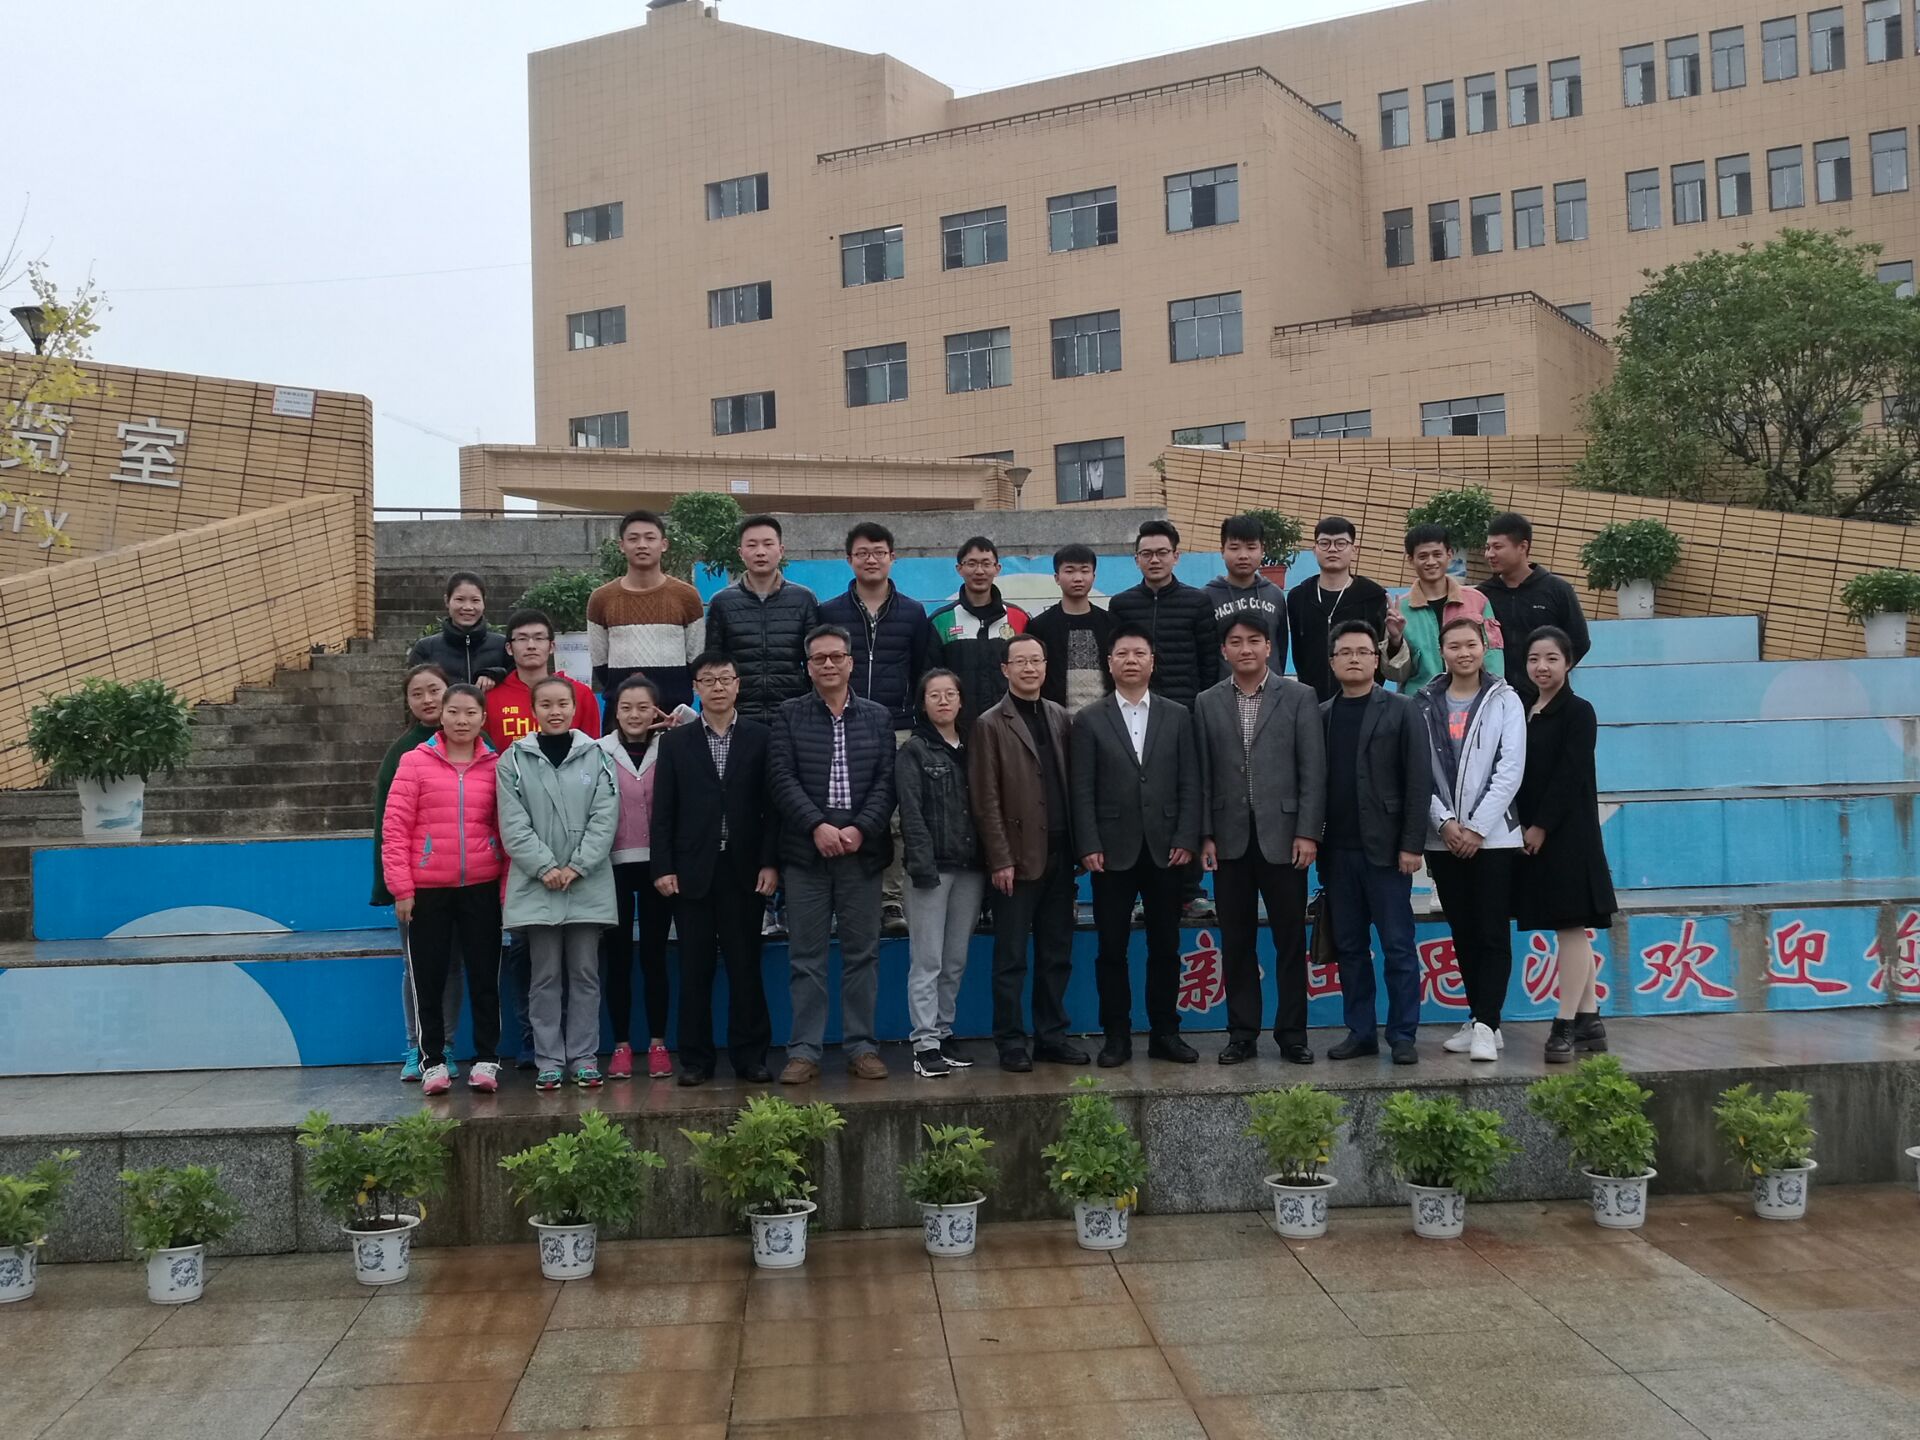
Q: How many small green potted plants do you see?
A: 11